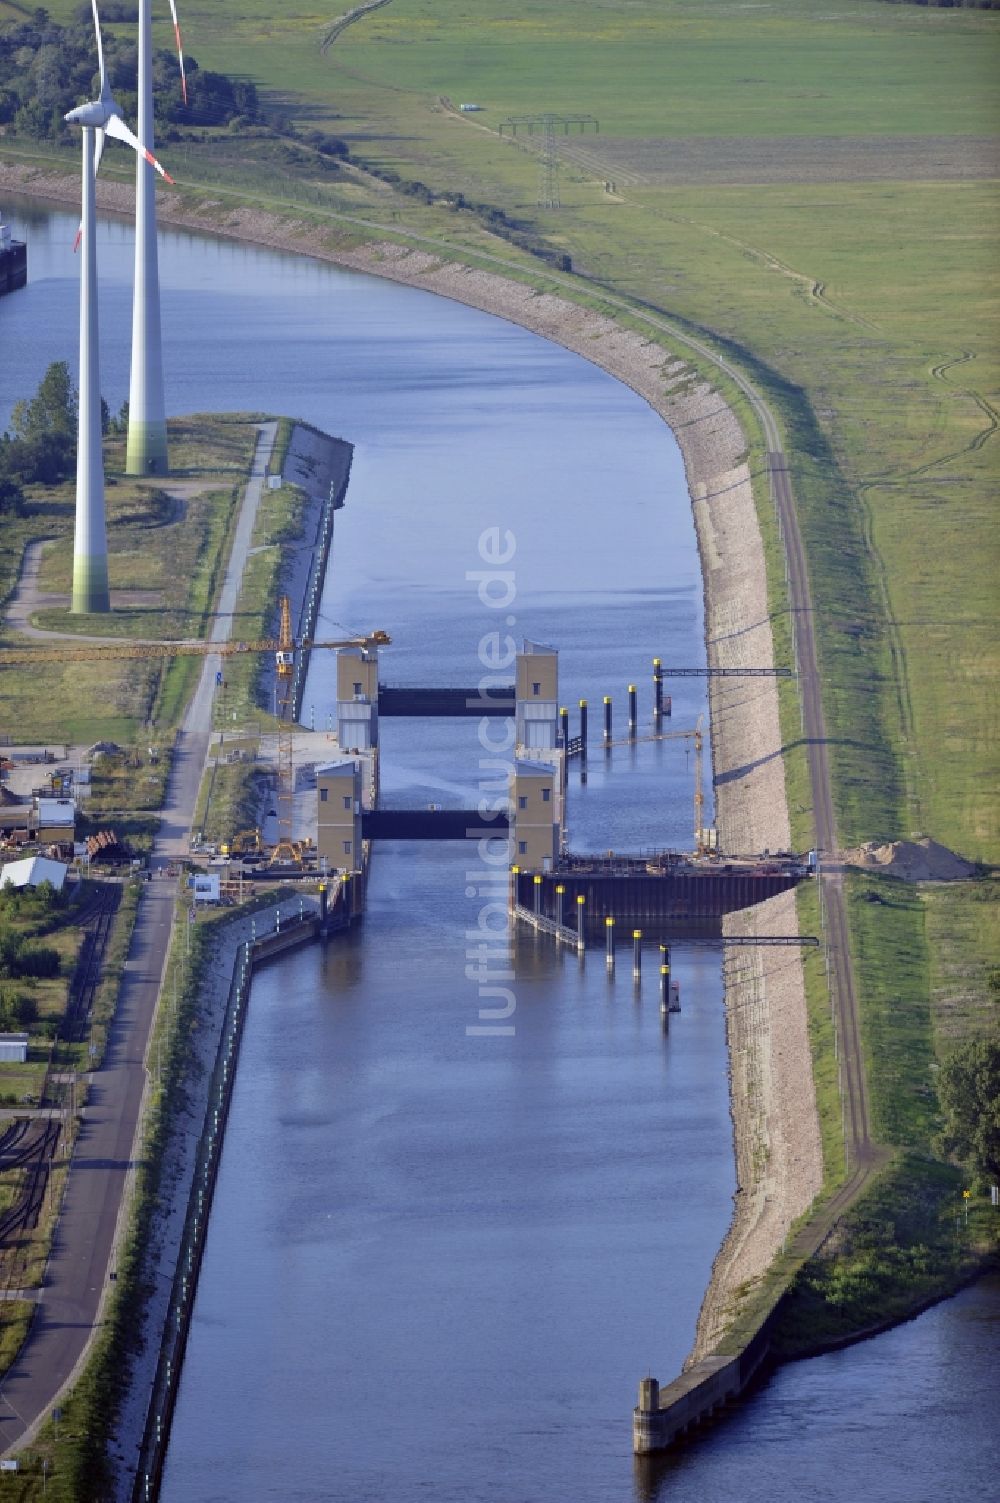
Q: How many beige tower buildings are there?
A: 4